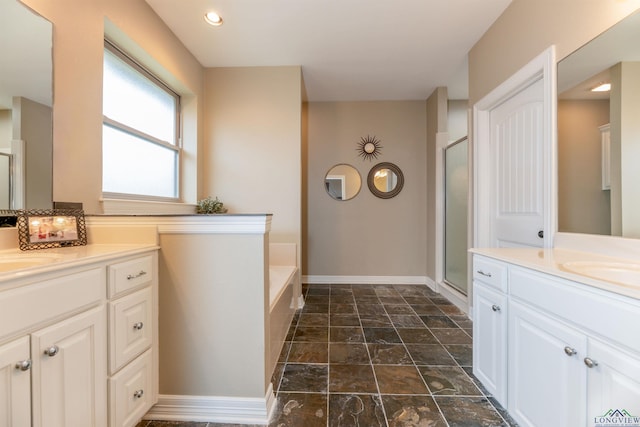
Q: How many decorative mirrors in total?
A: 3